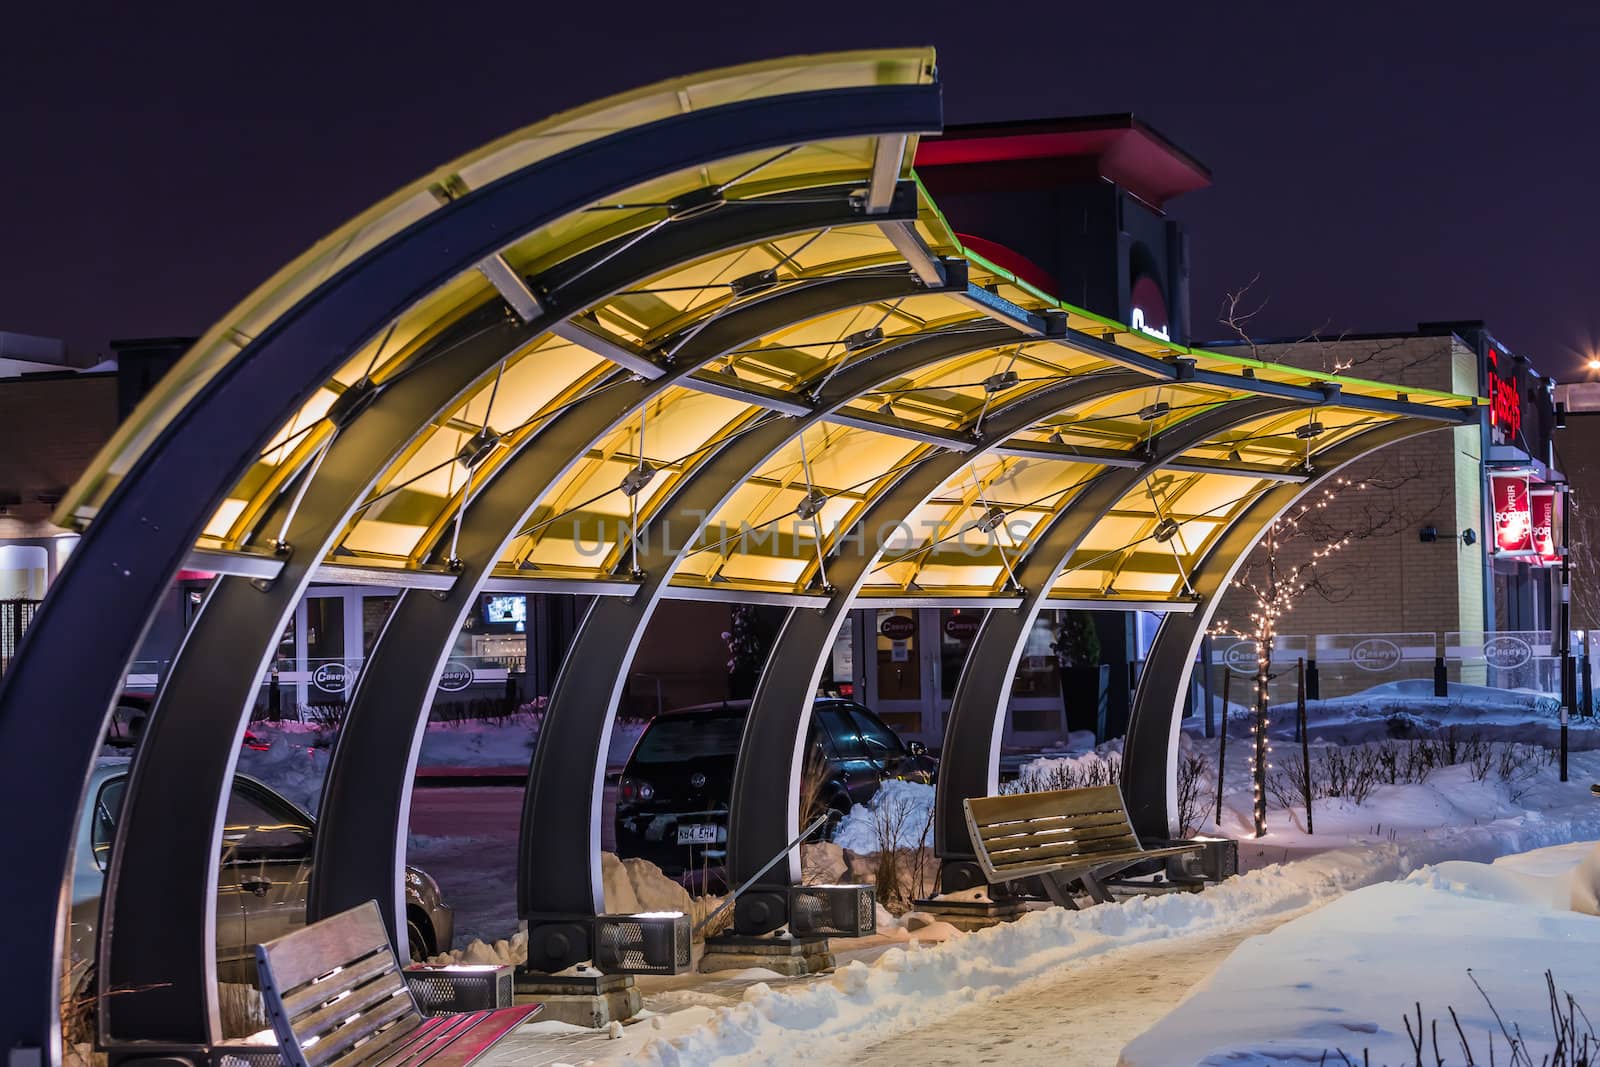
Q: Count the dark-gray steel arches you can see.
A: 7